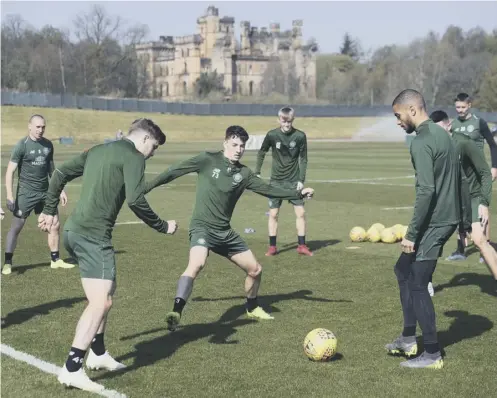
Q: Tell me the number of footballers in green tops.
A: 7